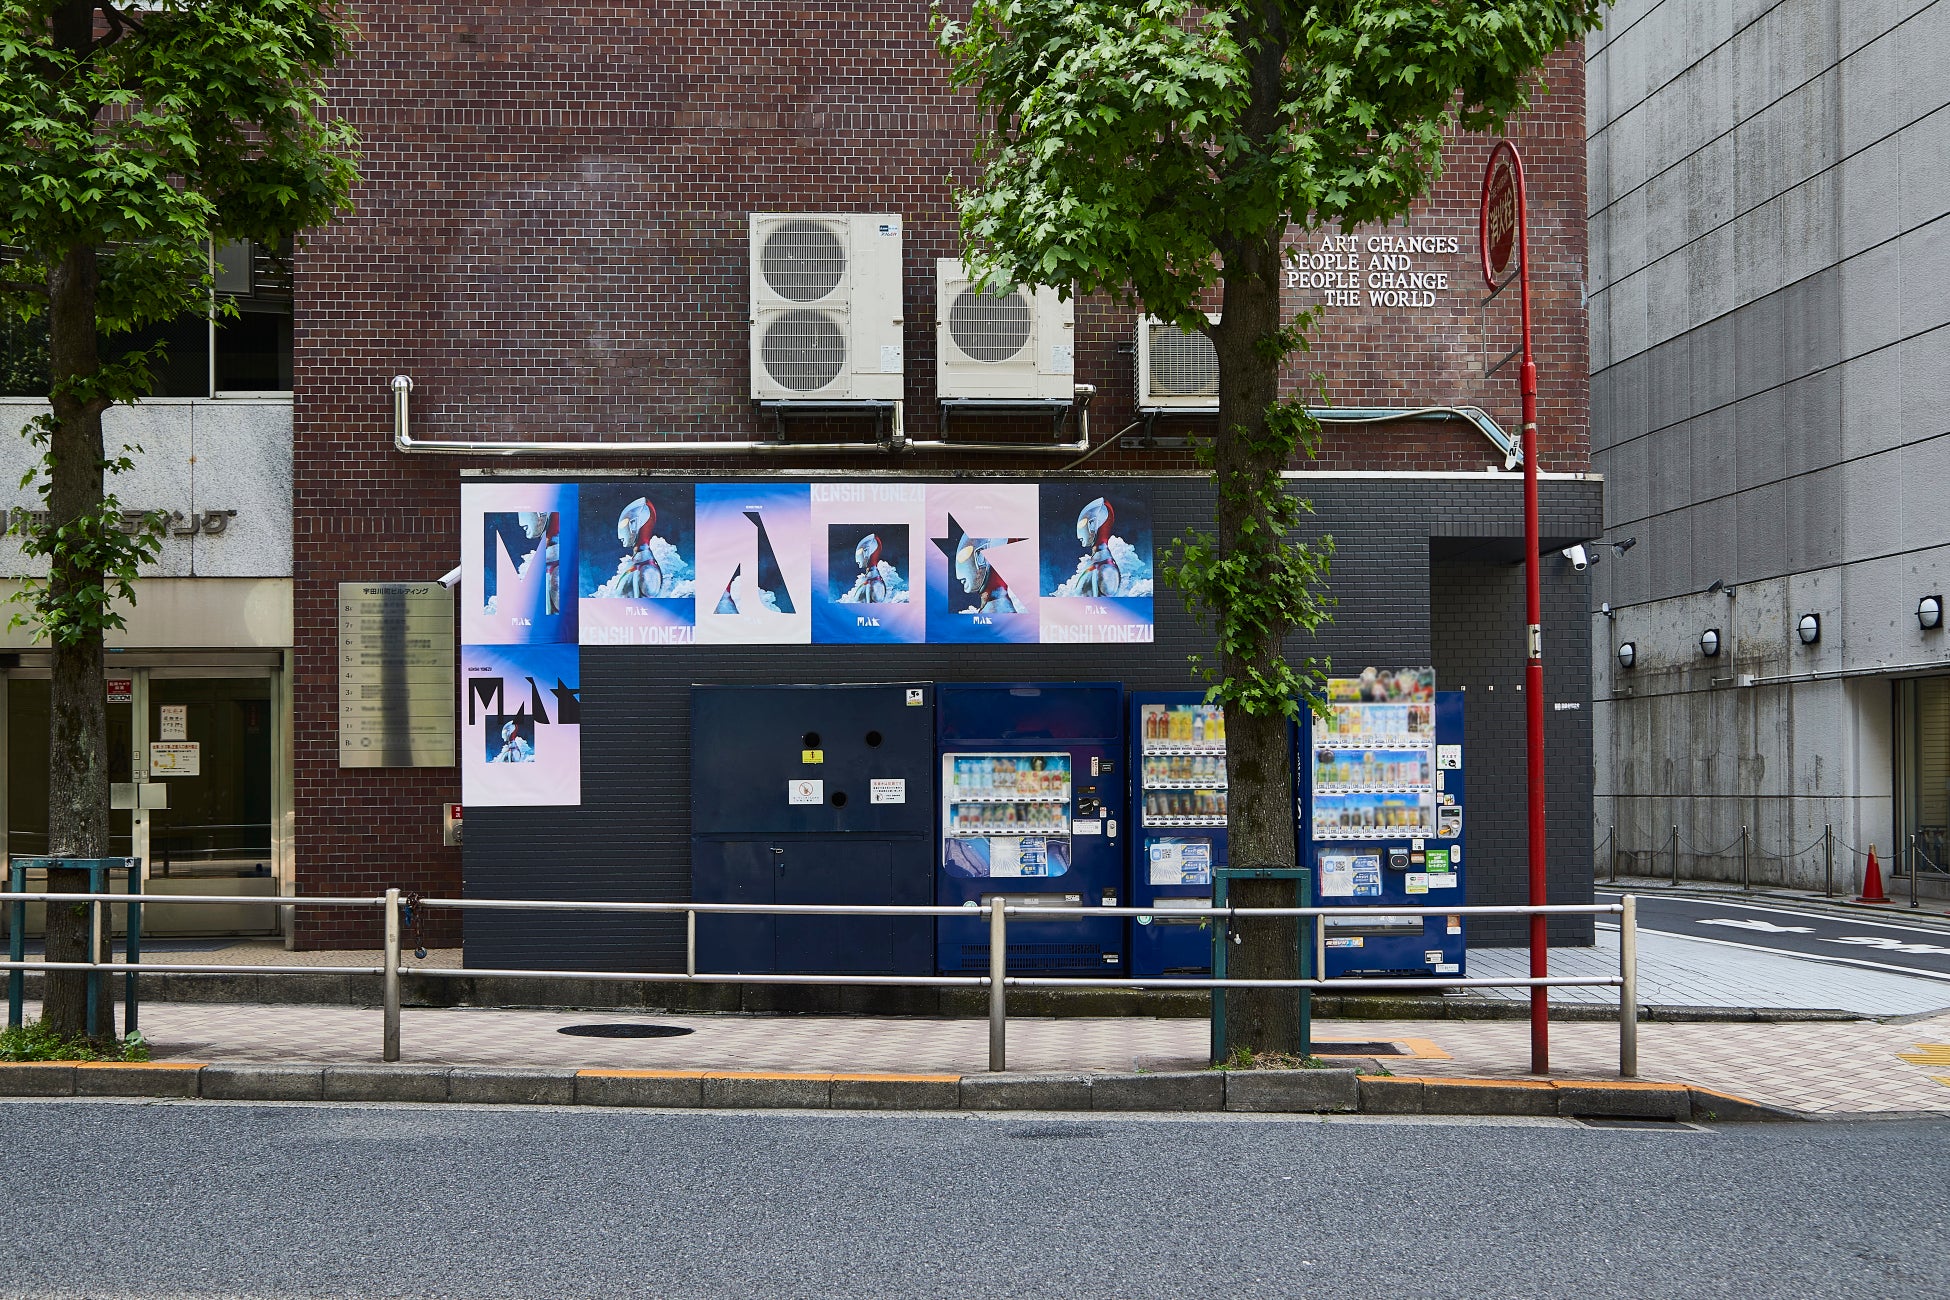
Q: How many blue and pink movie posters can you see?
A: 7